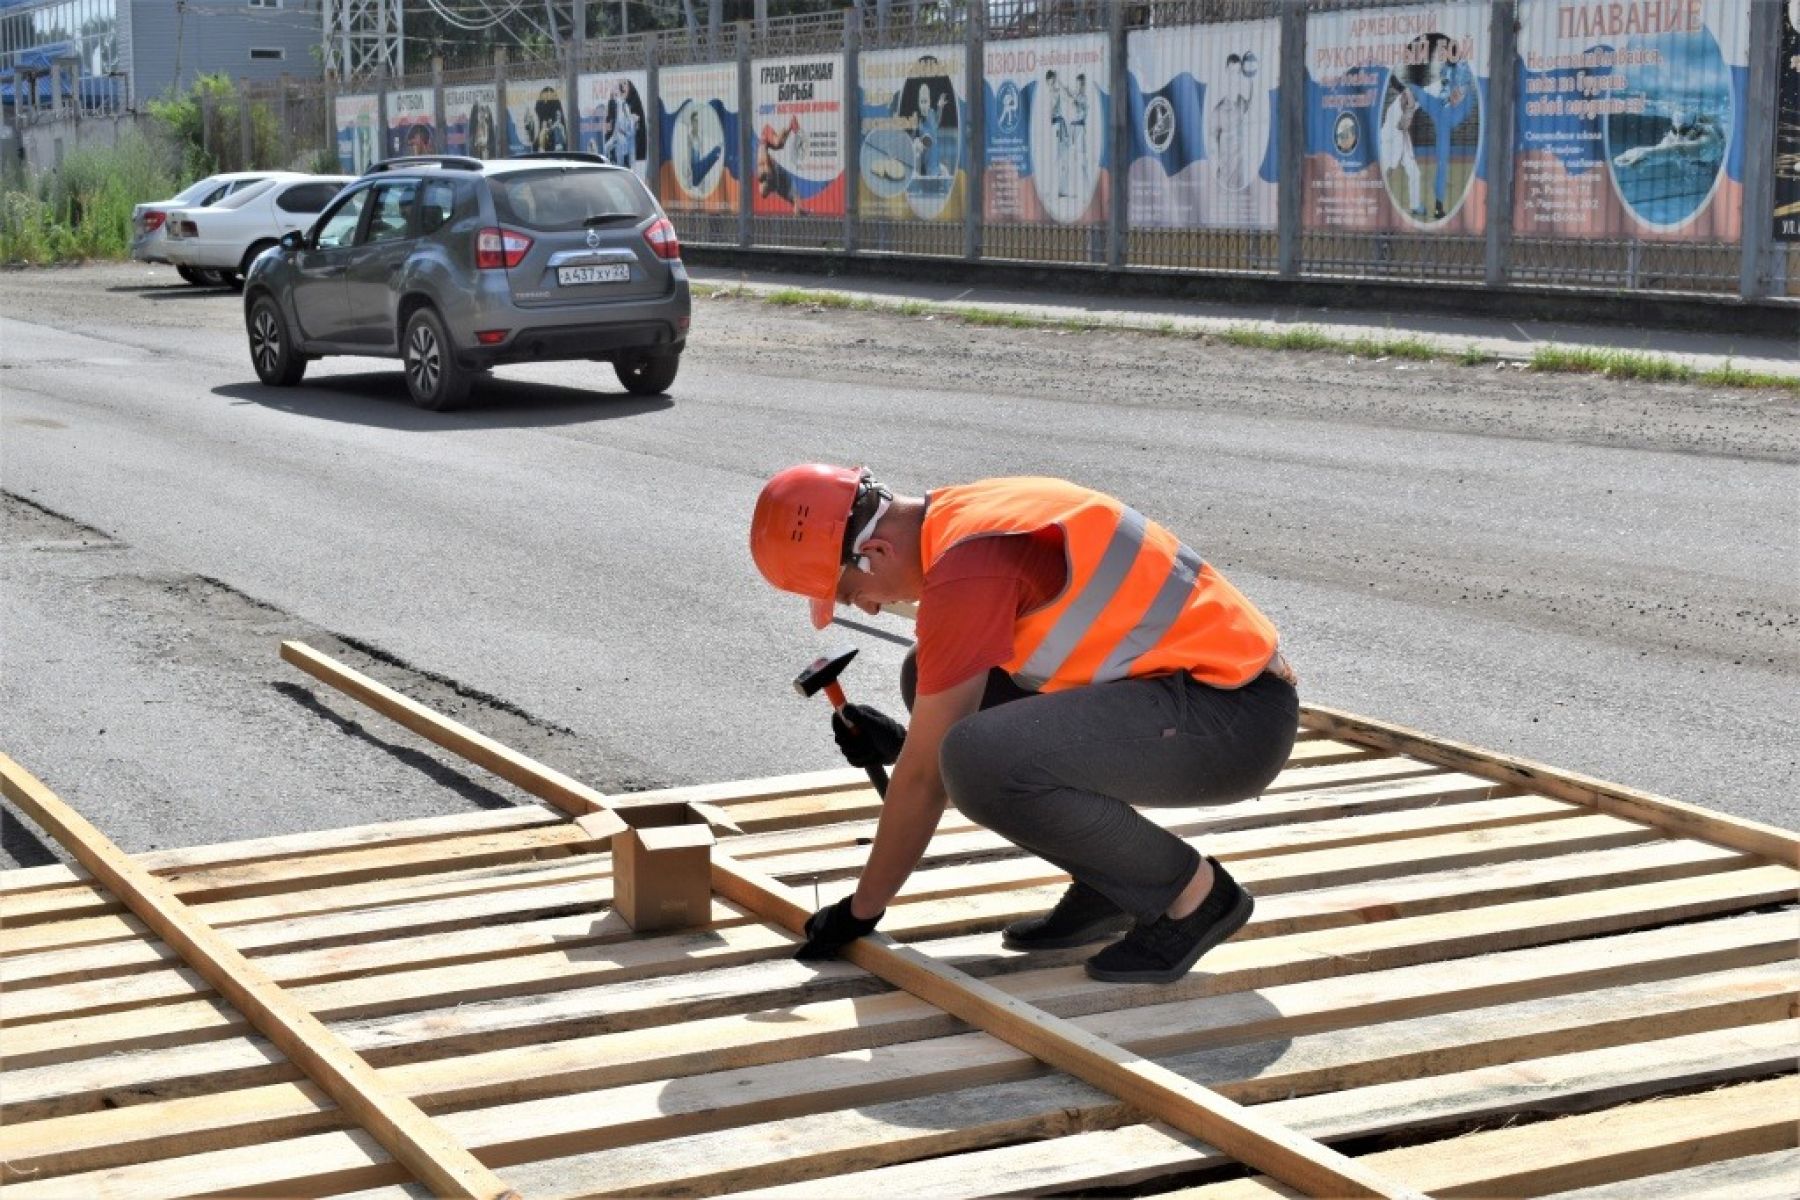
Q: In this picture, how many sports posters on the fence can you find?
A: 12